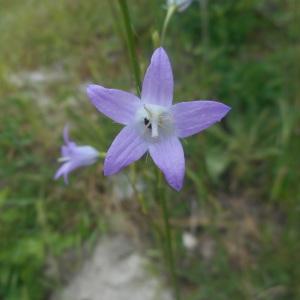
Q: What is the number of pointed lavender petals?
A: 5